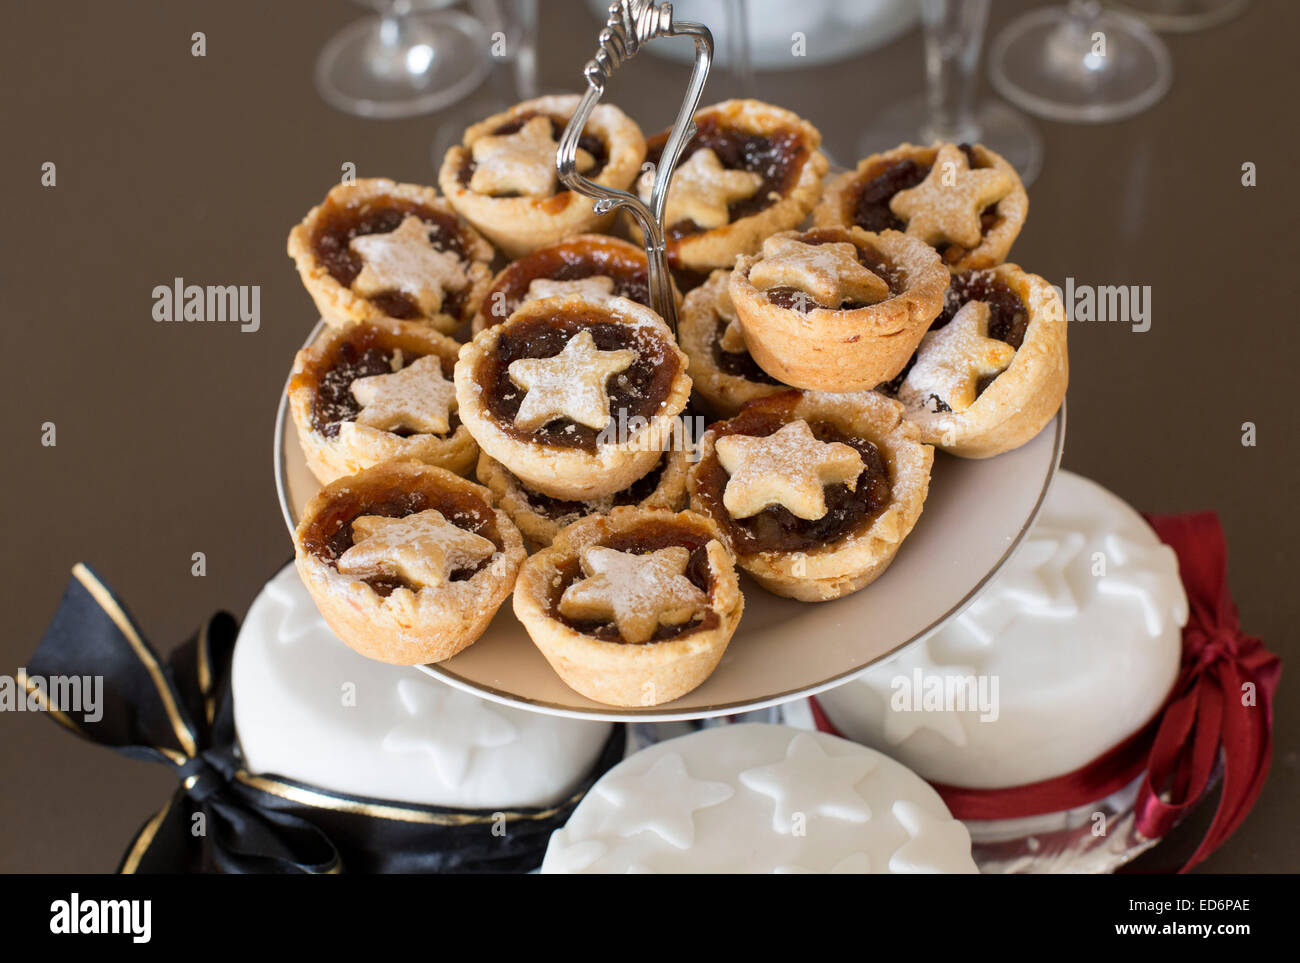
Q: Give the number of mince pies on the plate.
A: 14